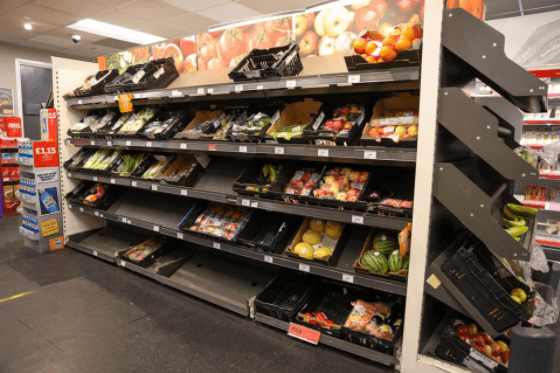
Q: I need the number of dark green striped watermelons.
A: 3